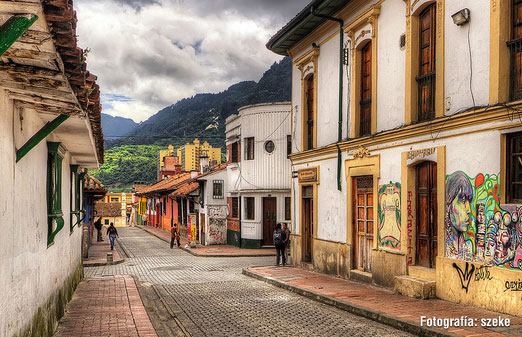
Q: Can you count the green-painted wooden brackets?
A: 2